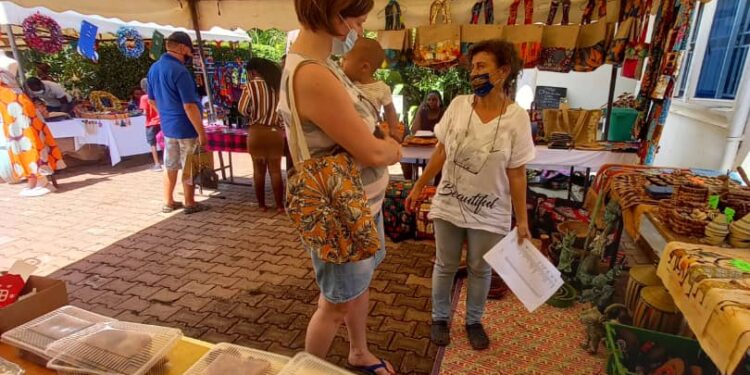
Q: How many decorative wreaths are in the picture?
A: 2